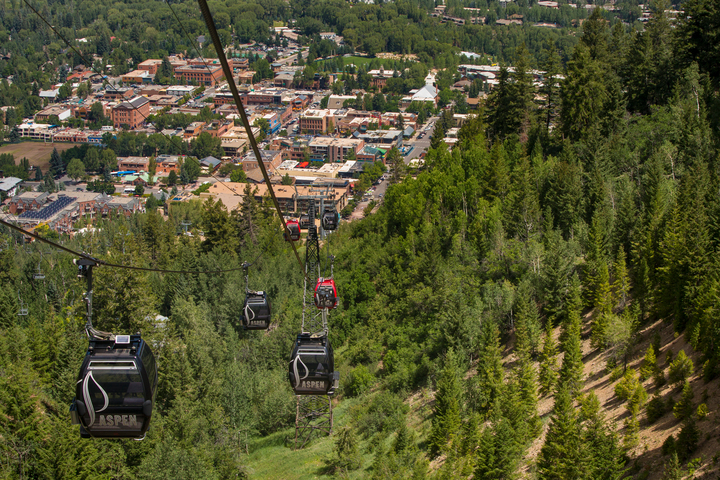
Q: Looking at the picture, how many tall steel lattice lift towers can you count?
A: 1